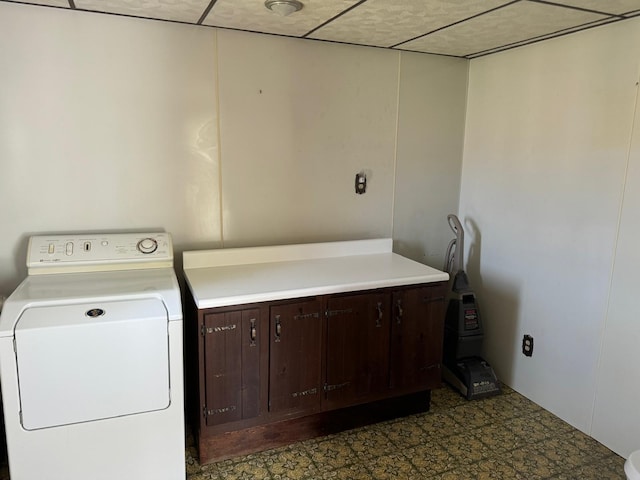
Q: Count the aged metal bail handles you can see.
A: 4